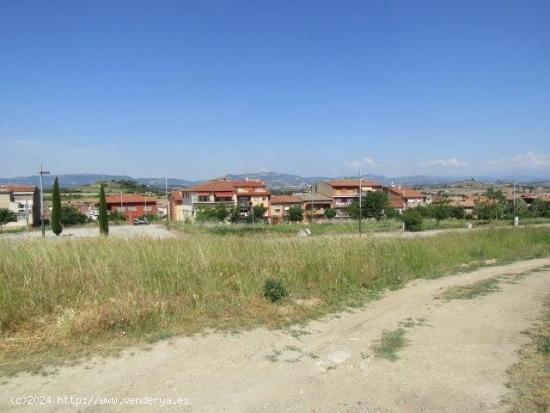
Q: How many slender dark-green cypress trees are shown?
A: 2